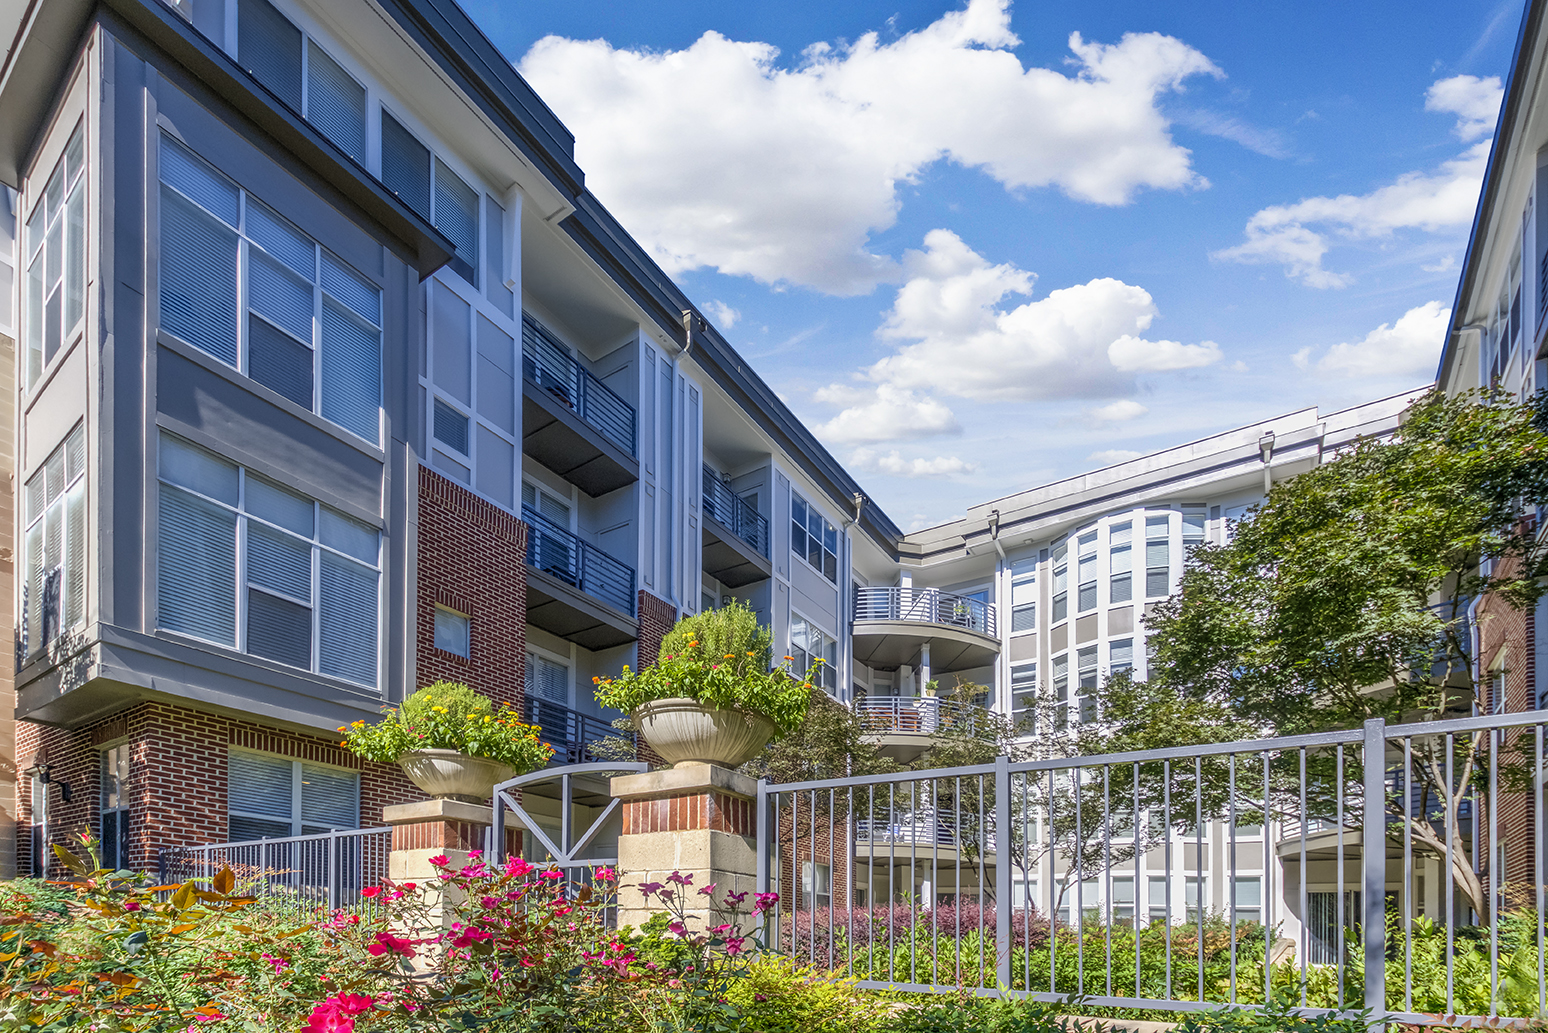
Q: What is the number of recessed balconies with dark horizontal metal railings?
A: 4